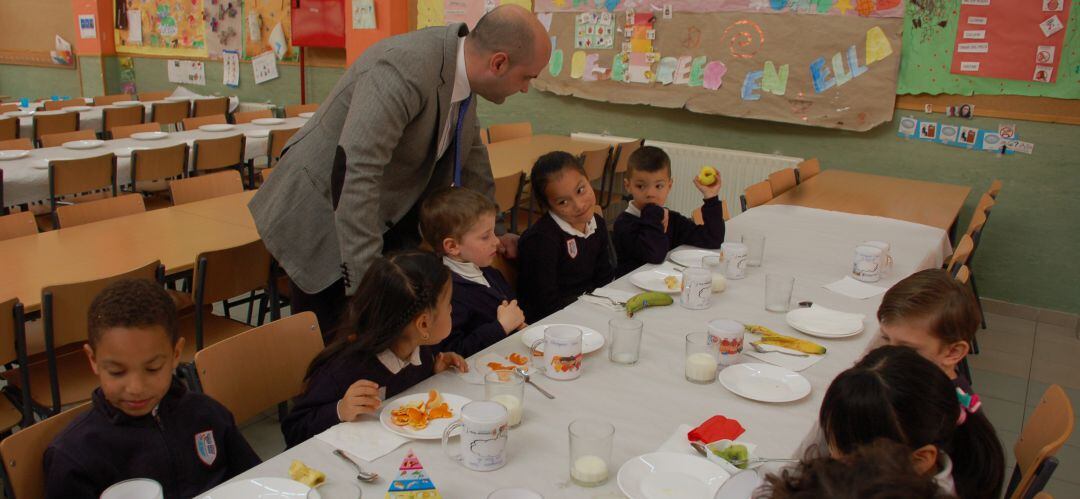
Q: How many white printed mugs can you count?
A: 7